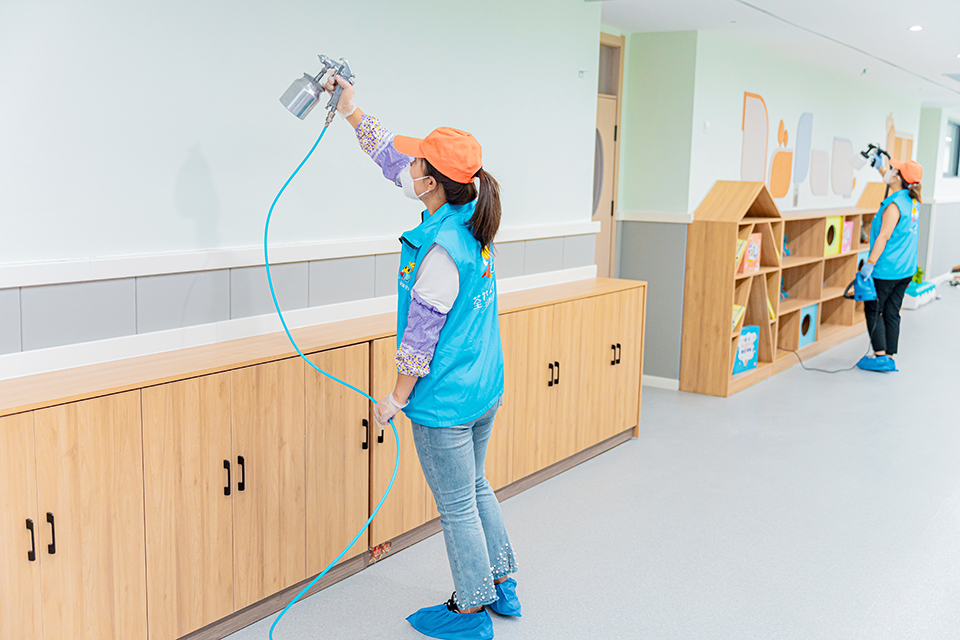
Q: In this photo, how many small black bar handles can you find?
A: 10